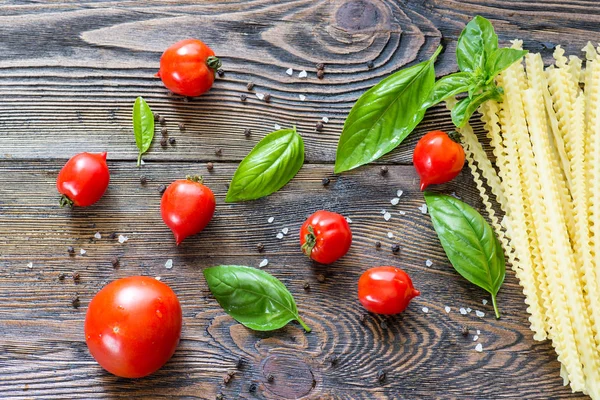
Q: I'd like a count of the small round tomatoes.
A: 6